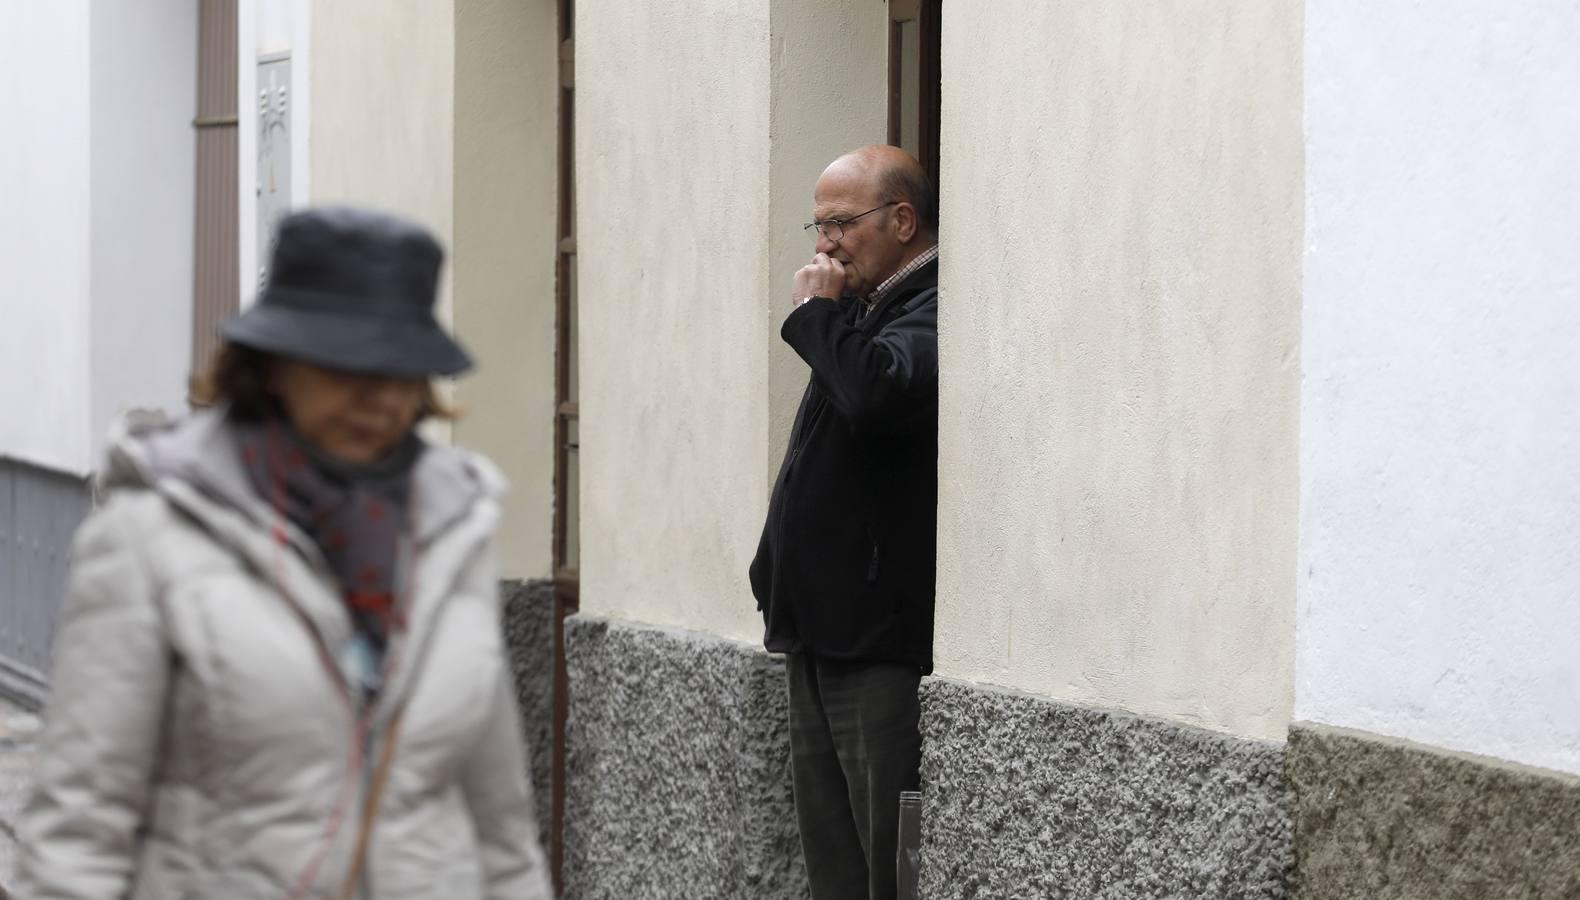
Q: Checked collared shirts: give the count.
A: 1